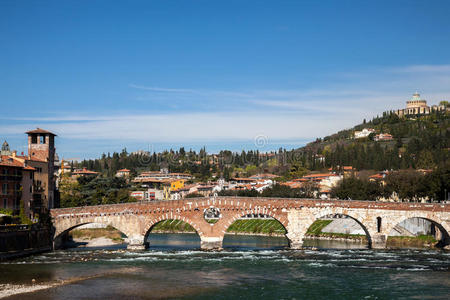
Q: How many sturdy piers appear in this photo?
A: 4